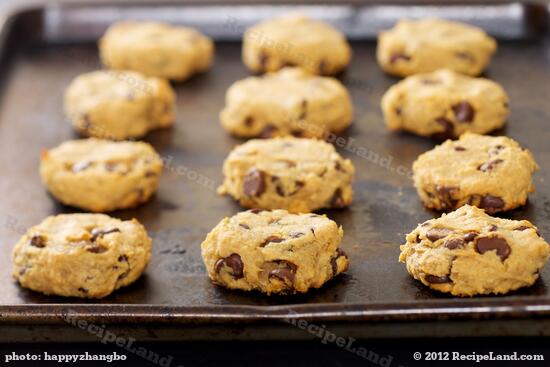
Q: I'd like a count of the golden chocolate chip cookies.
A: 12